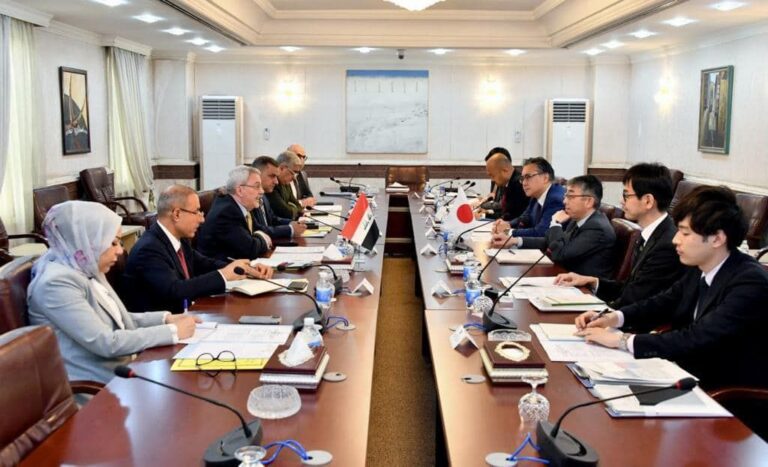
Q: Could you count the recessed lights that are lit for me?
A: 14